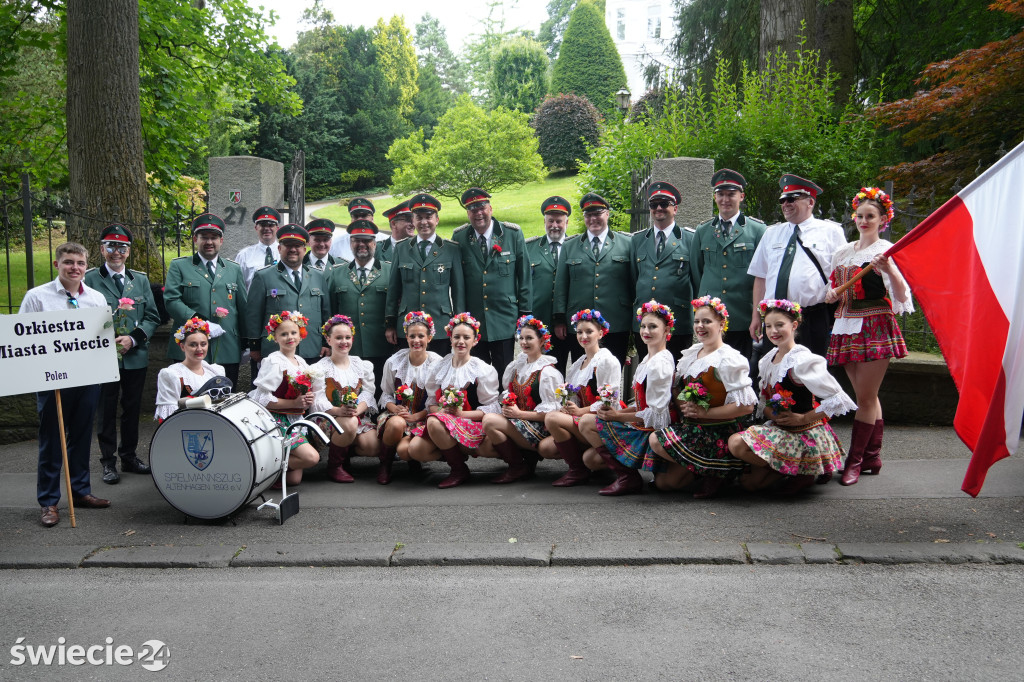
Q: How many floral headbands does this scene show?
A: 11